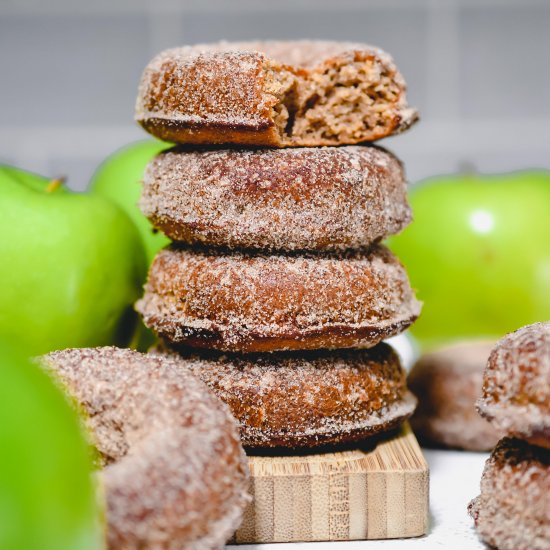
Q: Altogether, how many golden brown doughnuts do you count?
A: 8